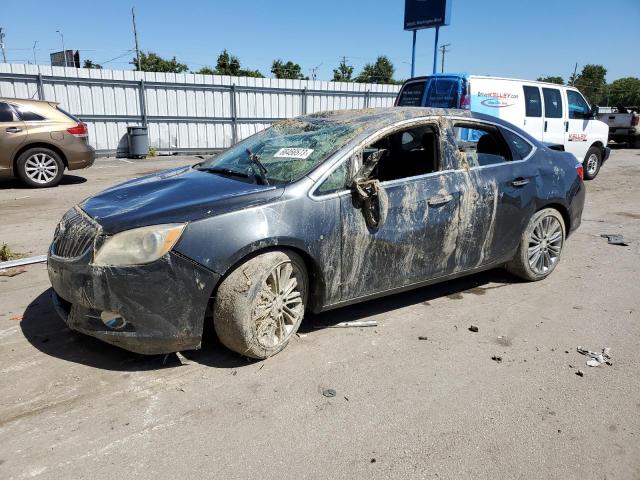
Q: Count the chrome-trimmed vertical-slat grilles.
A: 1